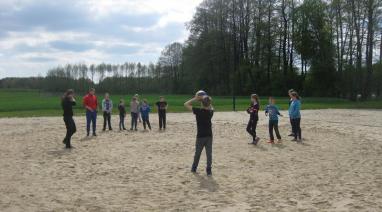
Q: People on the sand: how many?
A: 13